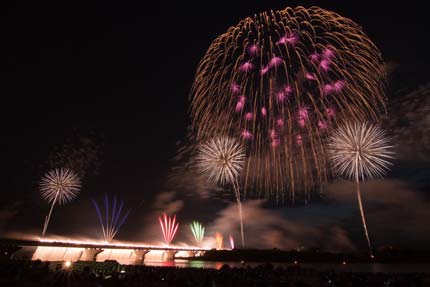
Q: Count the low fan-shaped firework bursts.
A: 5